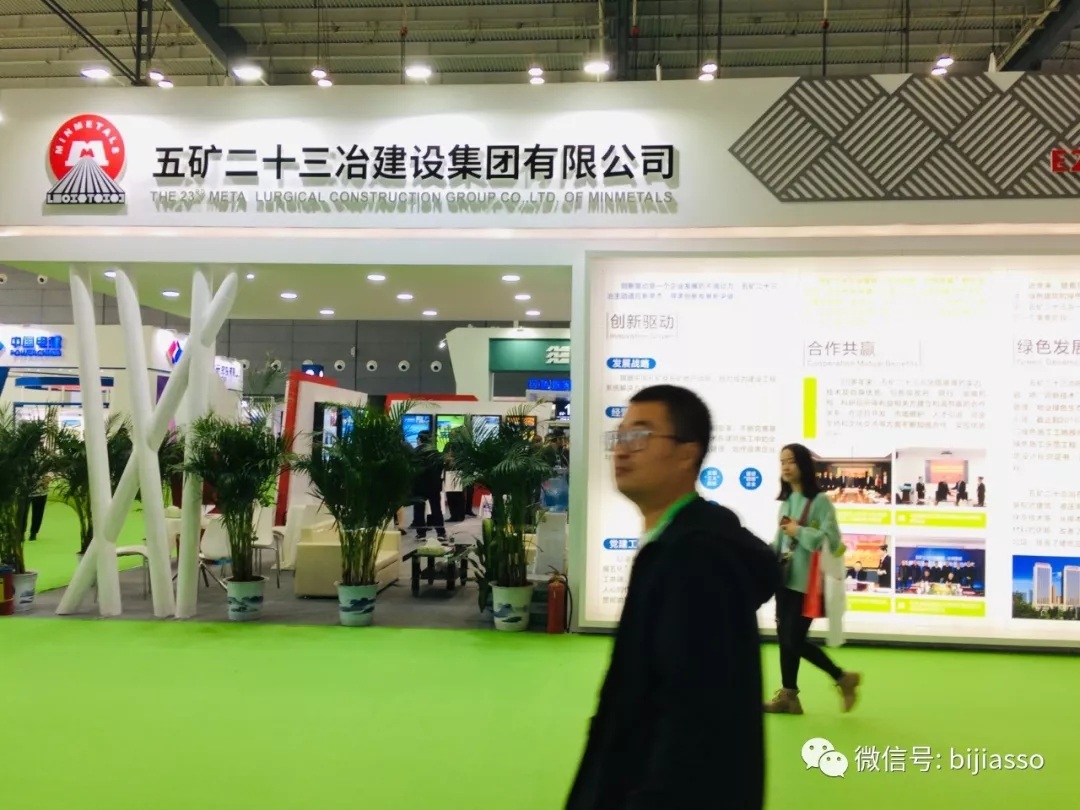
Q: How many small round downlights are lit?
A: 11